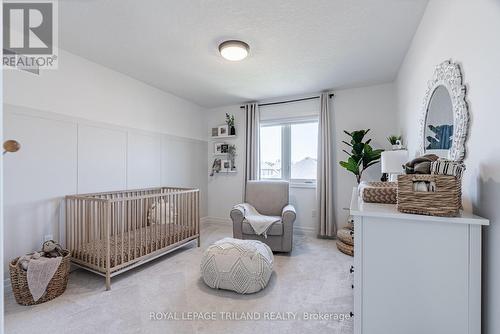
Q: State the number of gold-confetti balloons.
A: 0